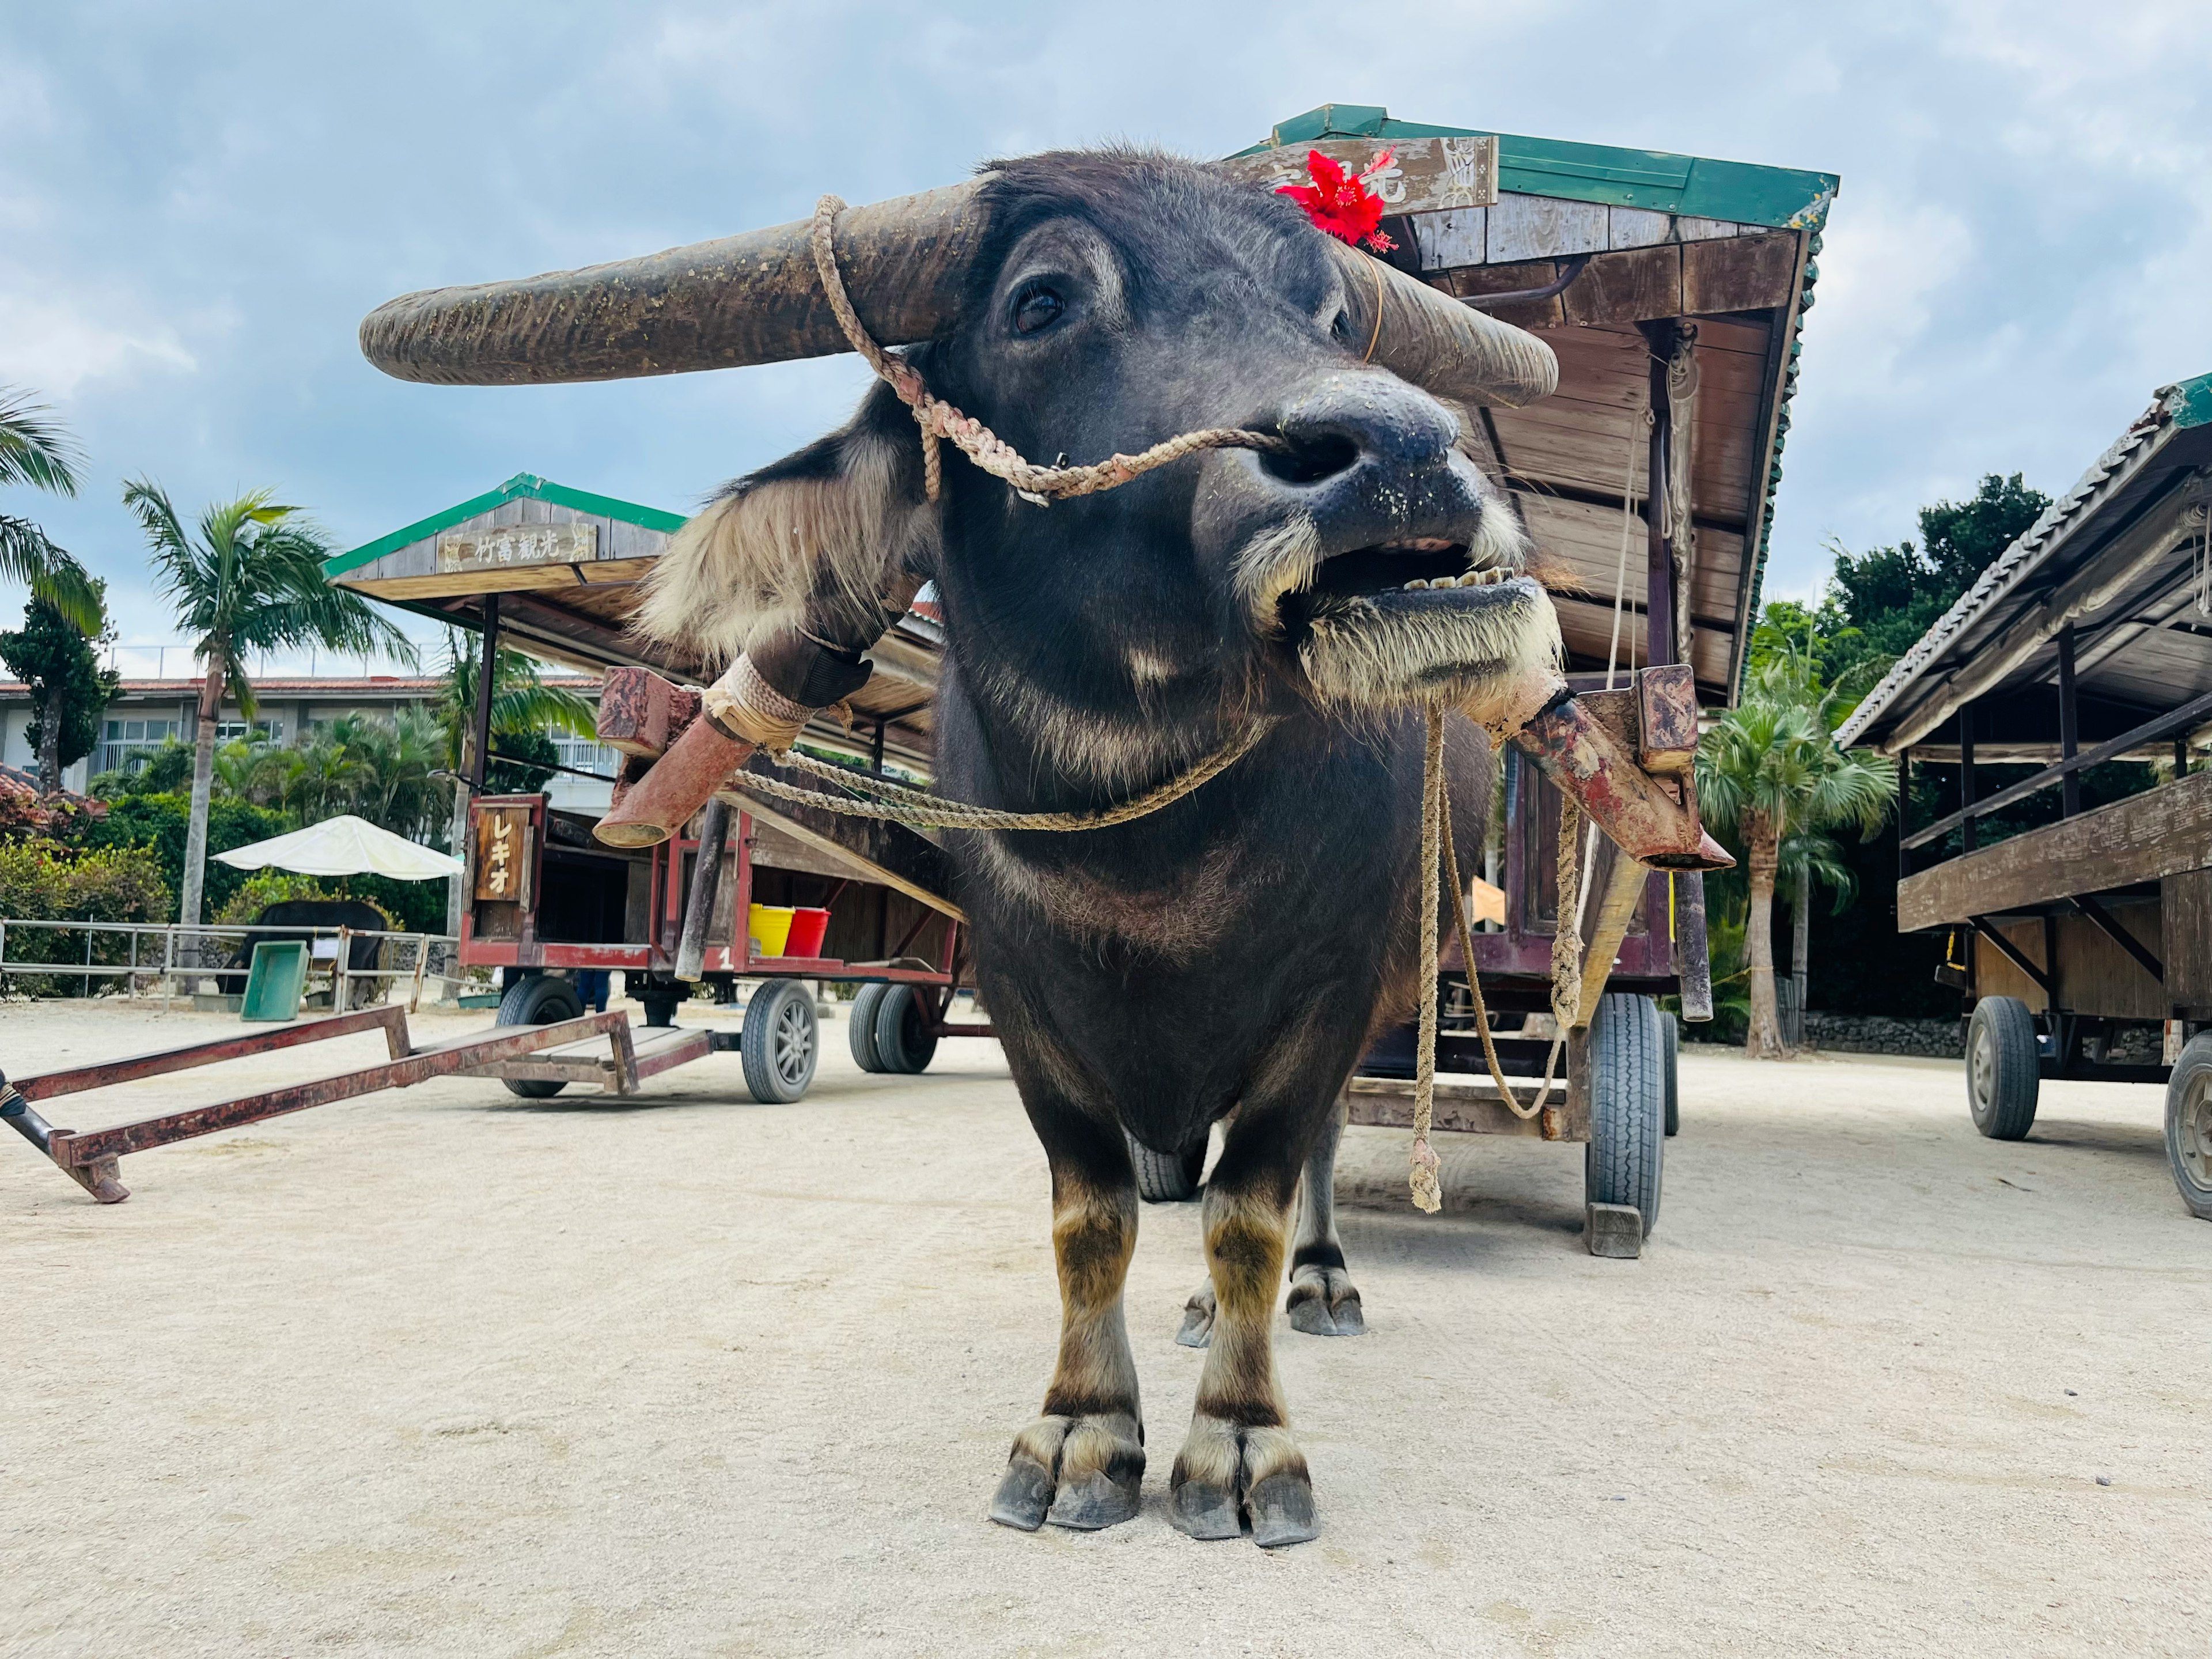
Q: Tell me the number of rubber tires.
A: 9